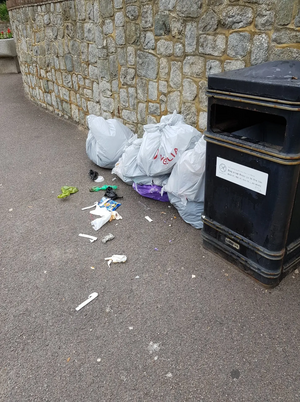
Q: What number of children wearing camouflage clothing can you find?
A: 0